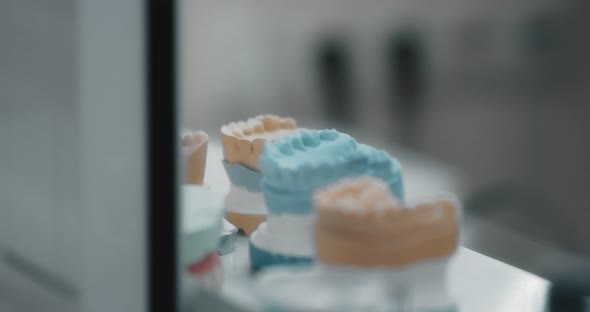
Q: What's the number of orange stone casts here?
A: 3